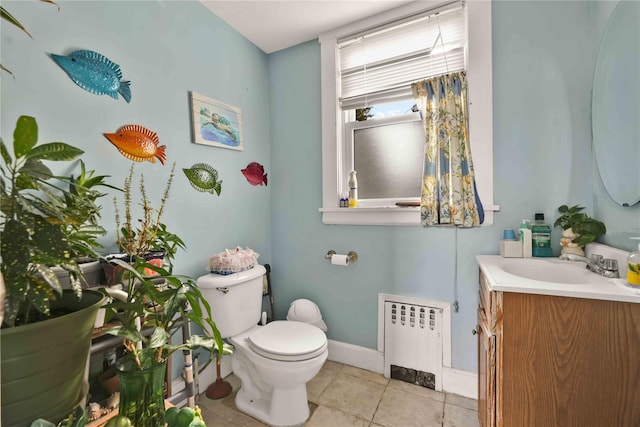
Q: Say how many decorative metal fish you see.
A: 4